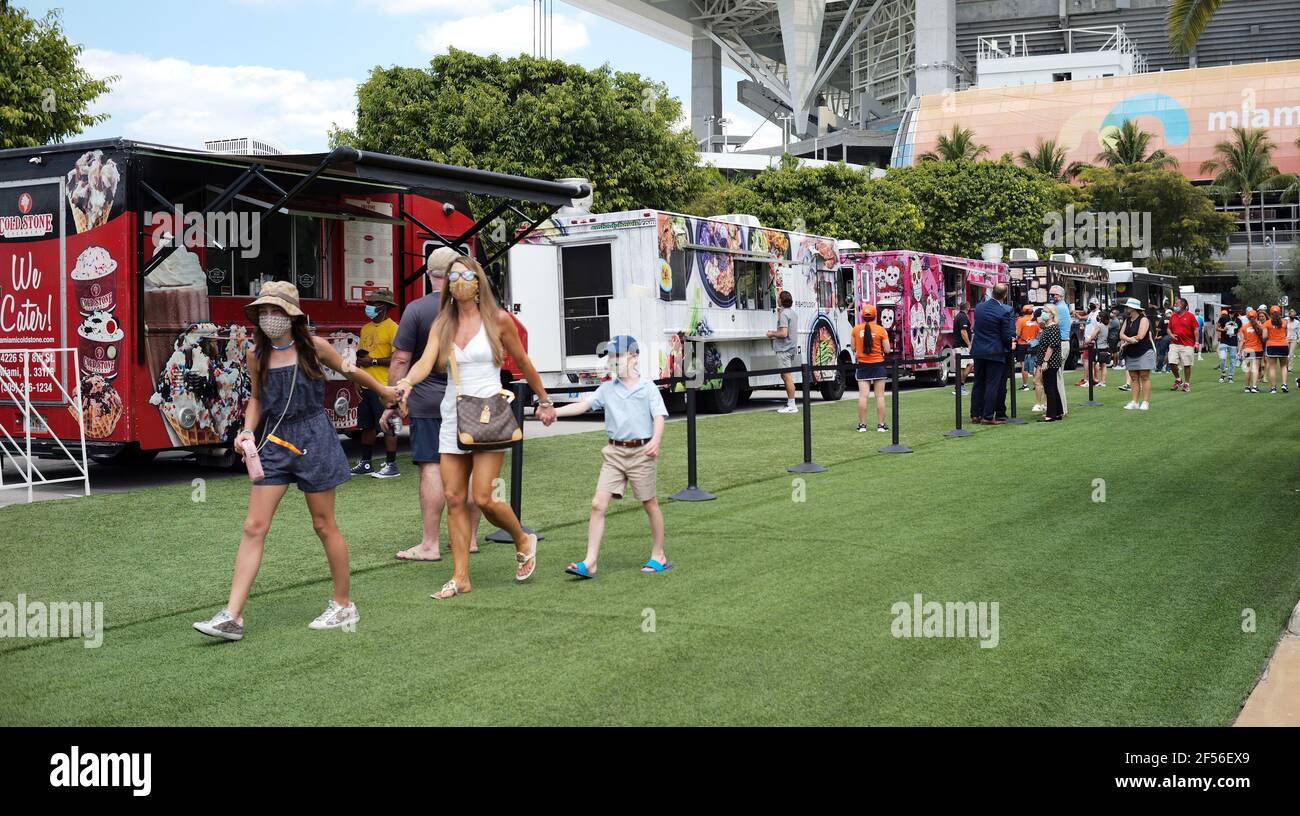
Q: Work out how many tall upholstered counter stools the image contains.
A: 0